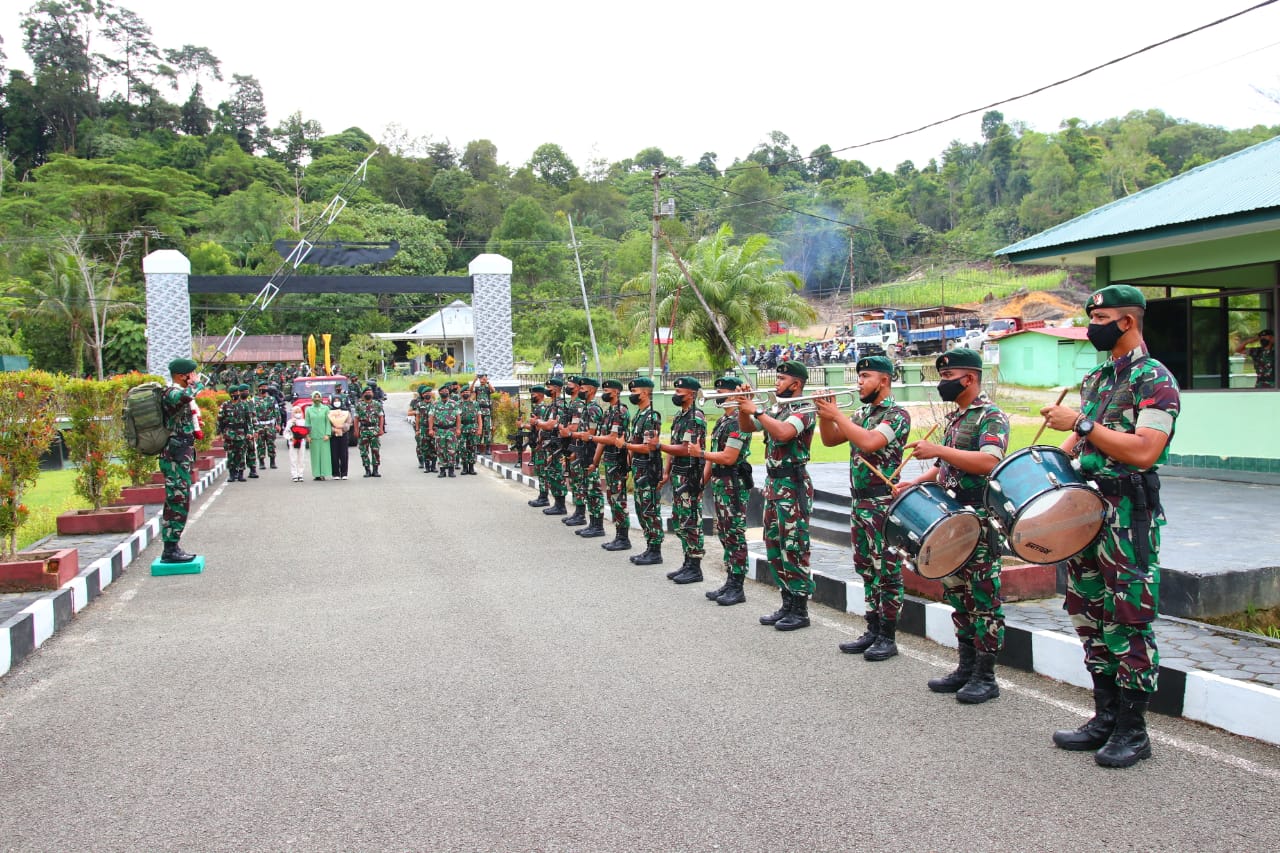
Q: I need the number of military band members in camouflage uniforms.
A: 4